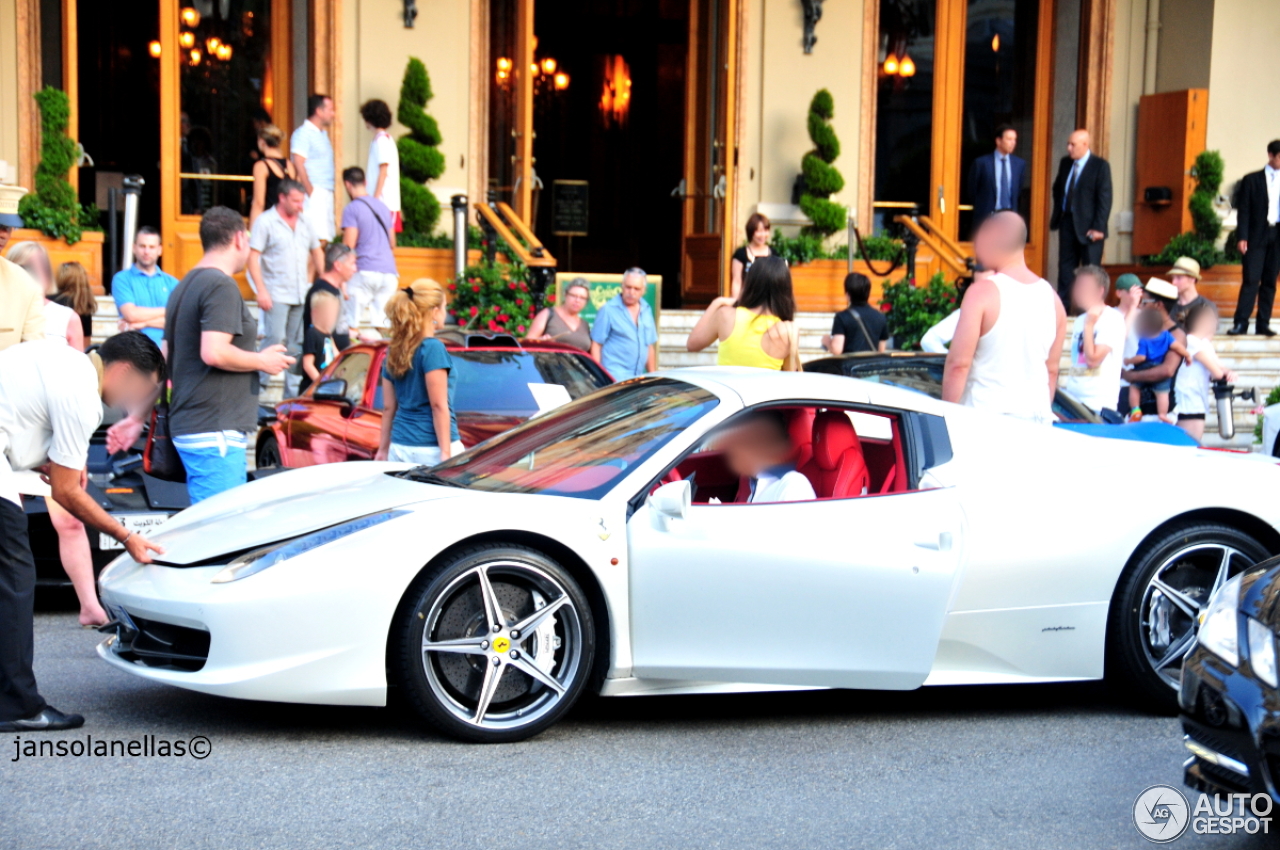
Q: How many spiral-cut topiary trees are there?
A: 4